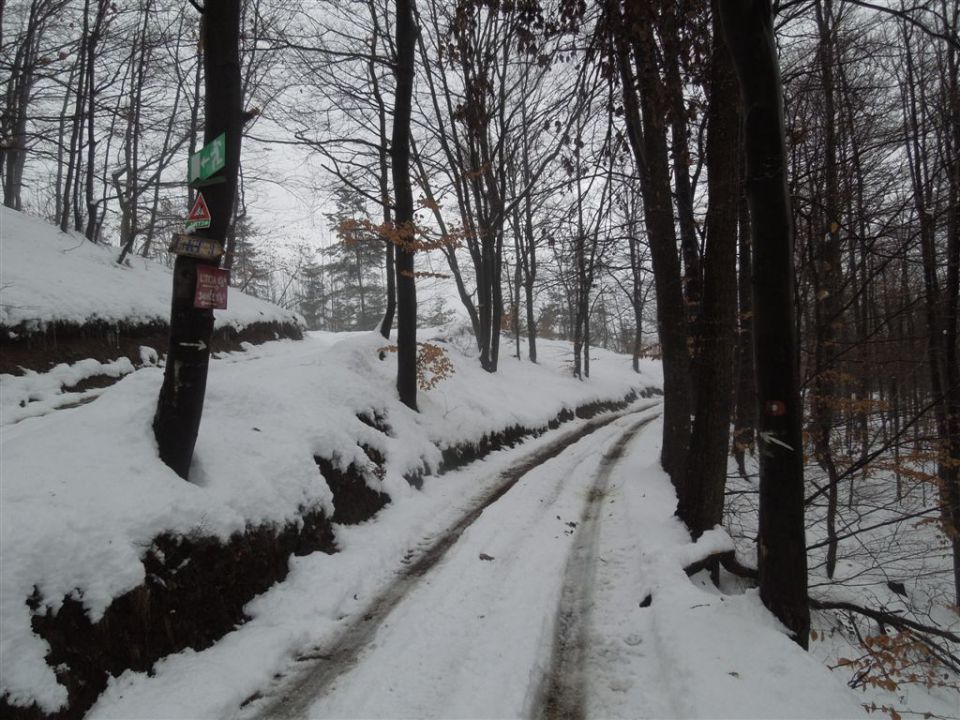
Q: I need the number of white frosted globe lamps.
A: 0